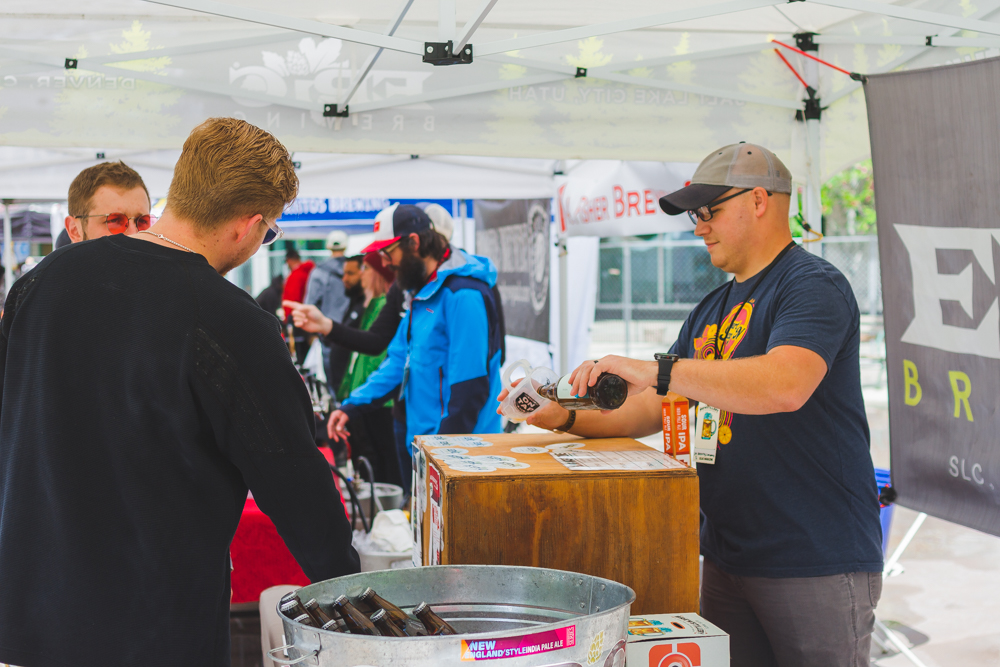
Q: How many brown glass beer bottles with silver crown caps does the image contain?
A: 9